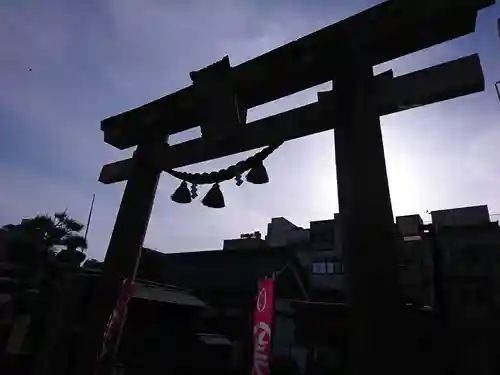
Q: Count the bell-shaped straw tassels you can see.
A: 3